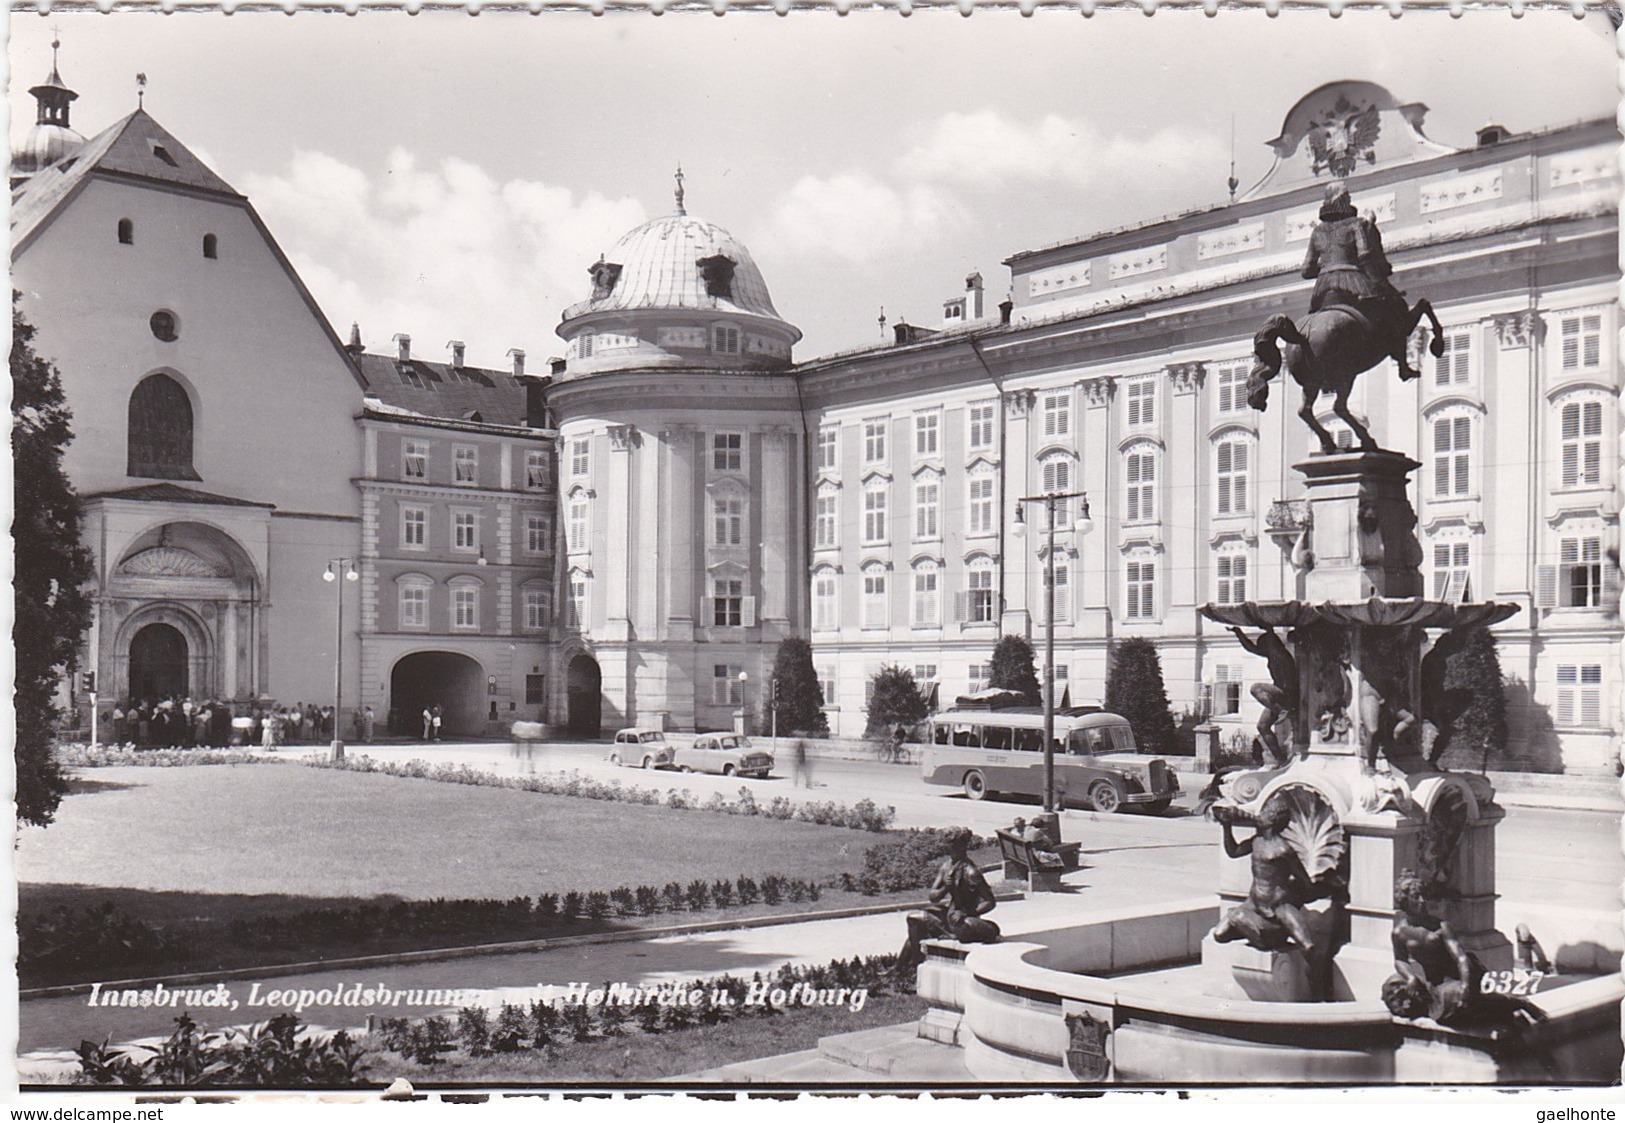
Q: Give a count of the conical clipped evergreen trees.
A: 5